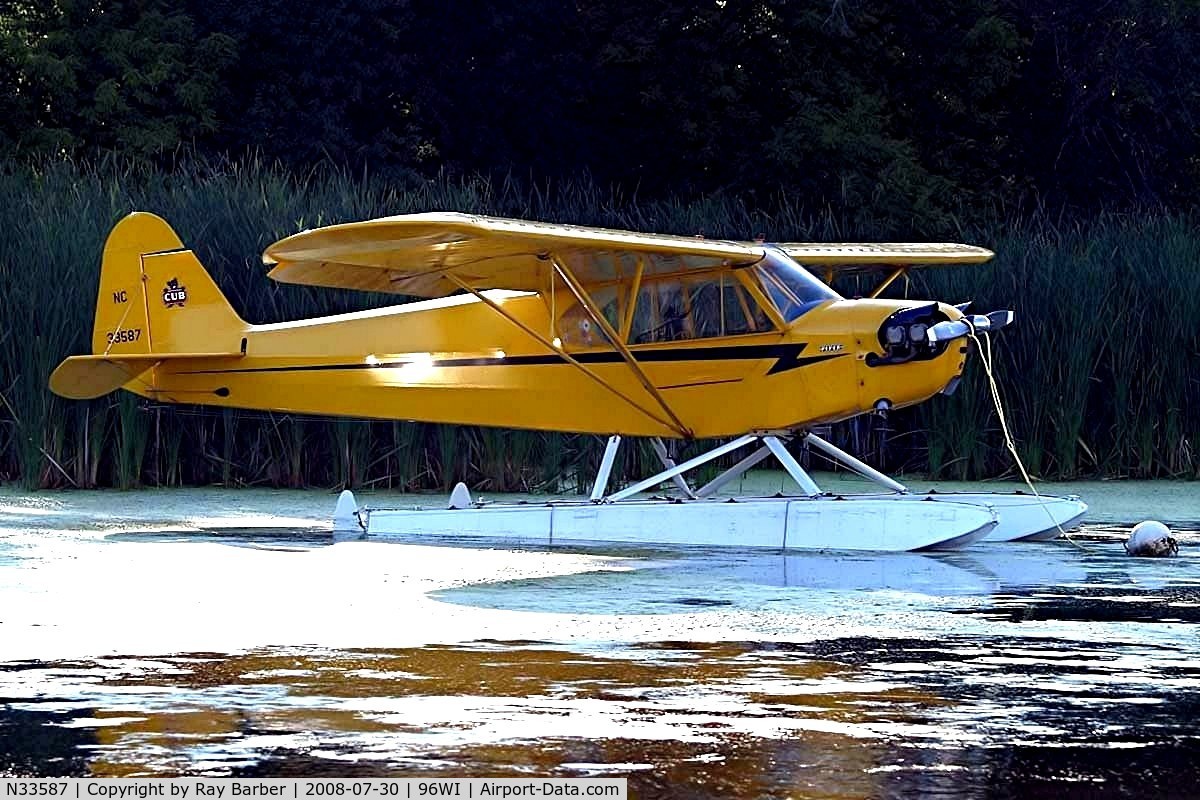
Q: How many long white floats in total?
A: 2